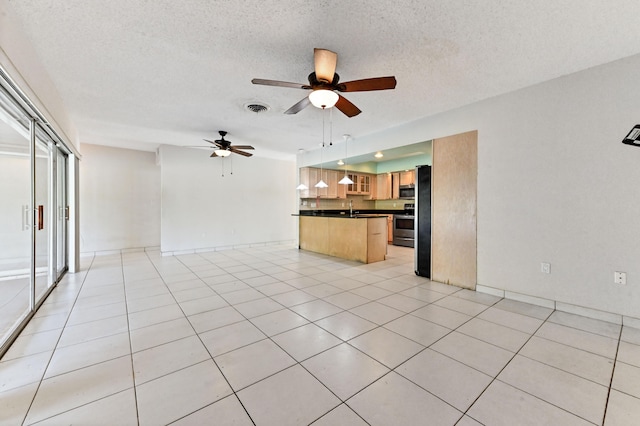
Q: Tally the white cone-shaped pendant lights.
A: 3